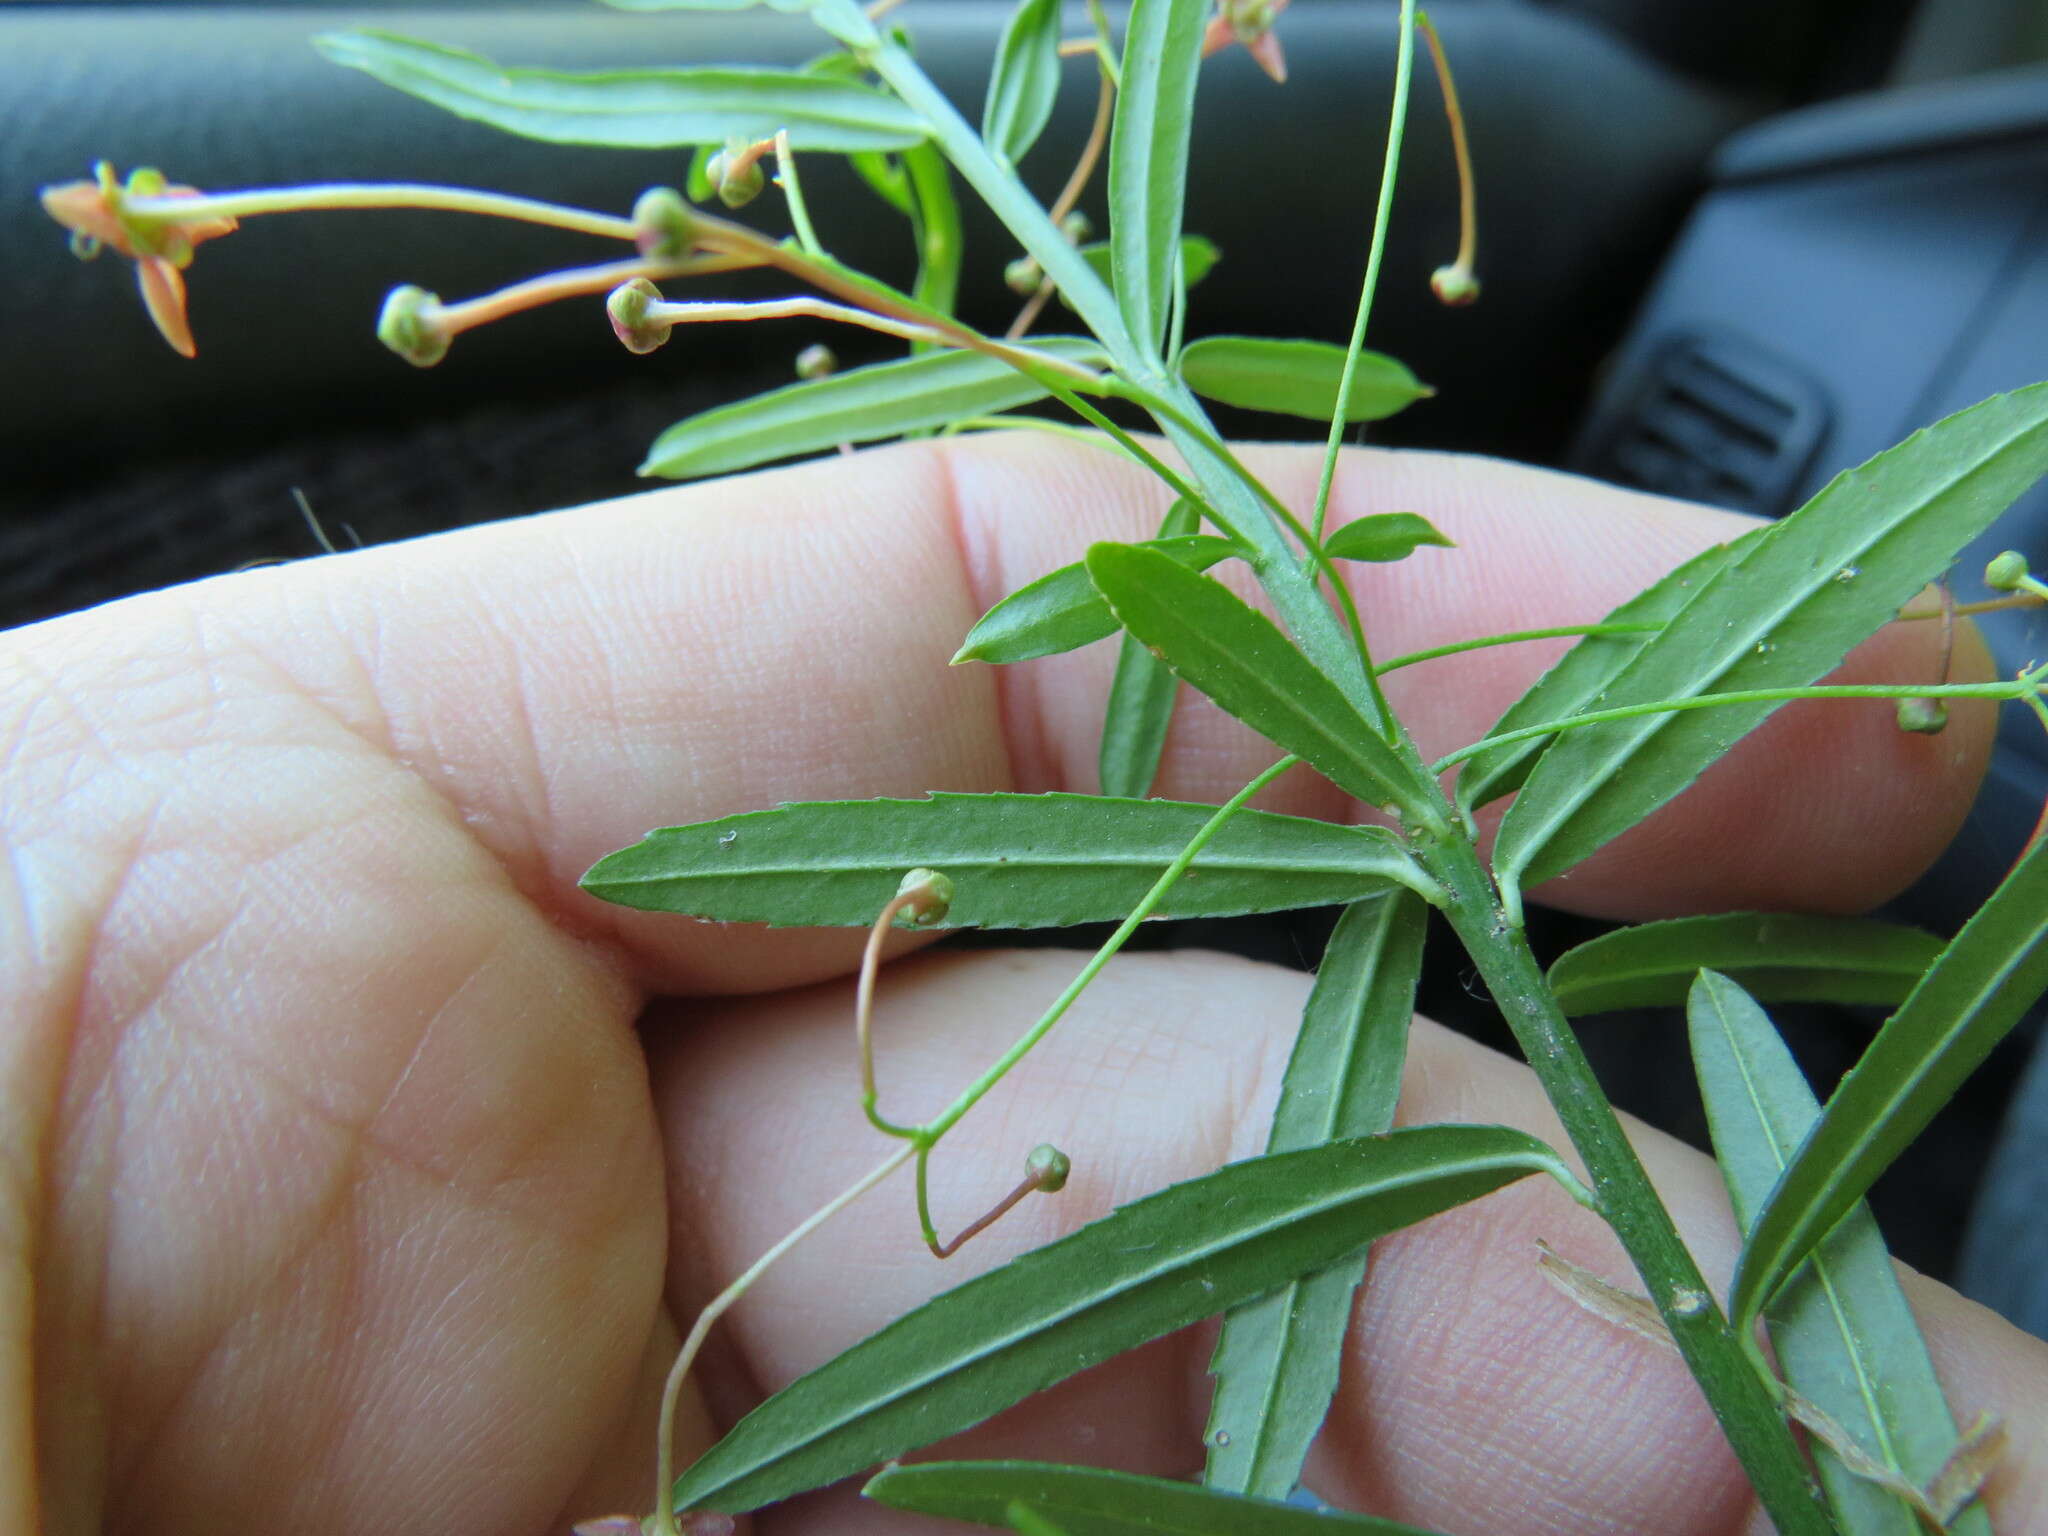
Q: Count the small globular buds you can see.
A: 12